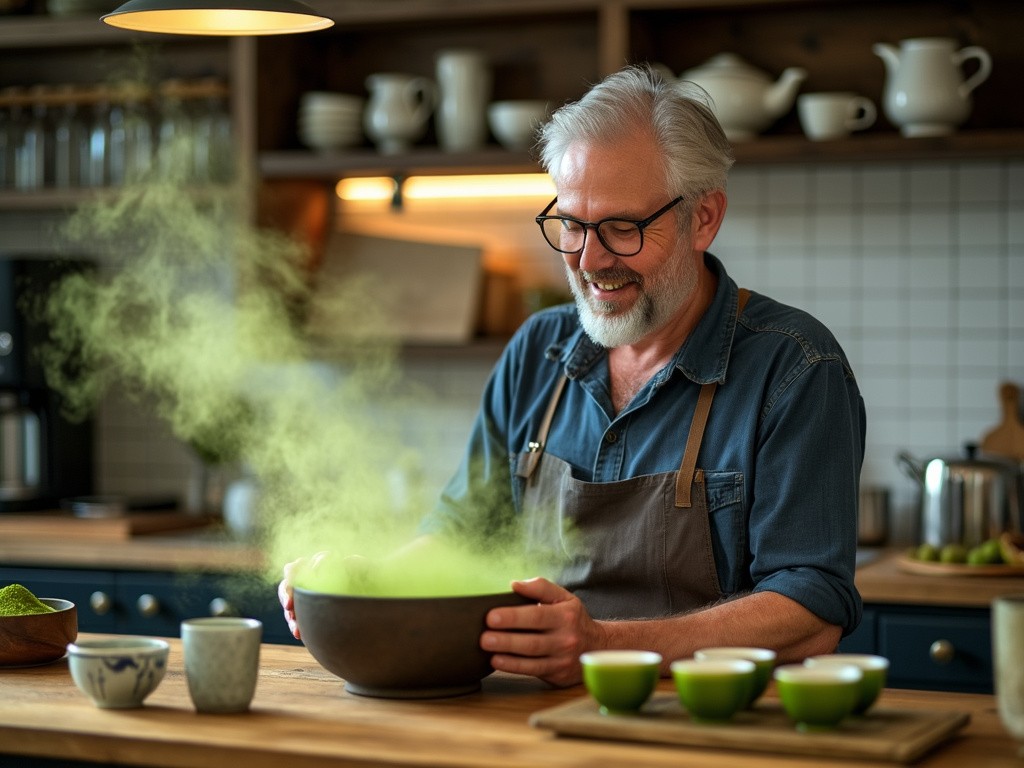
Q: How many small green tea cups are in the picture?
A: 5